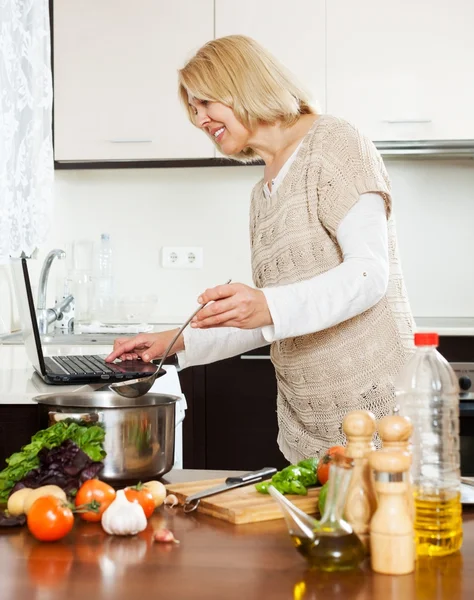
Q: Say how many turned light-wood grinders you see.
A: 3